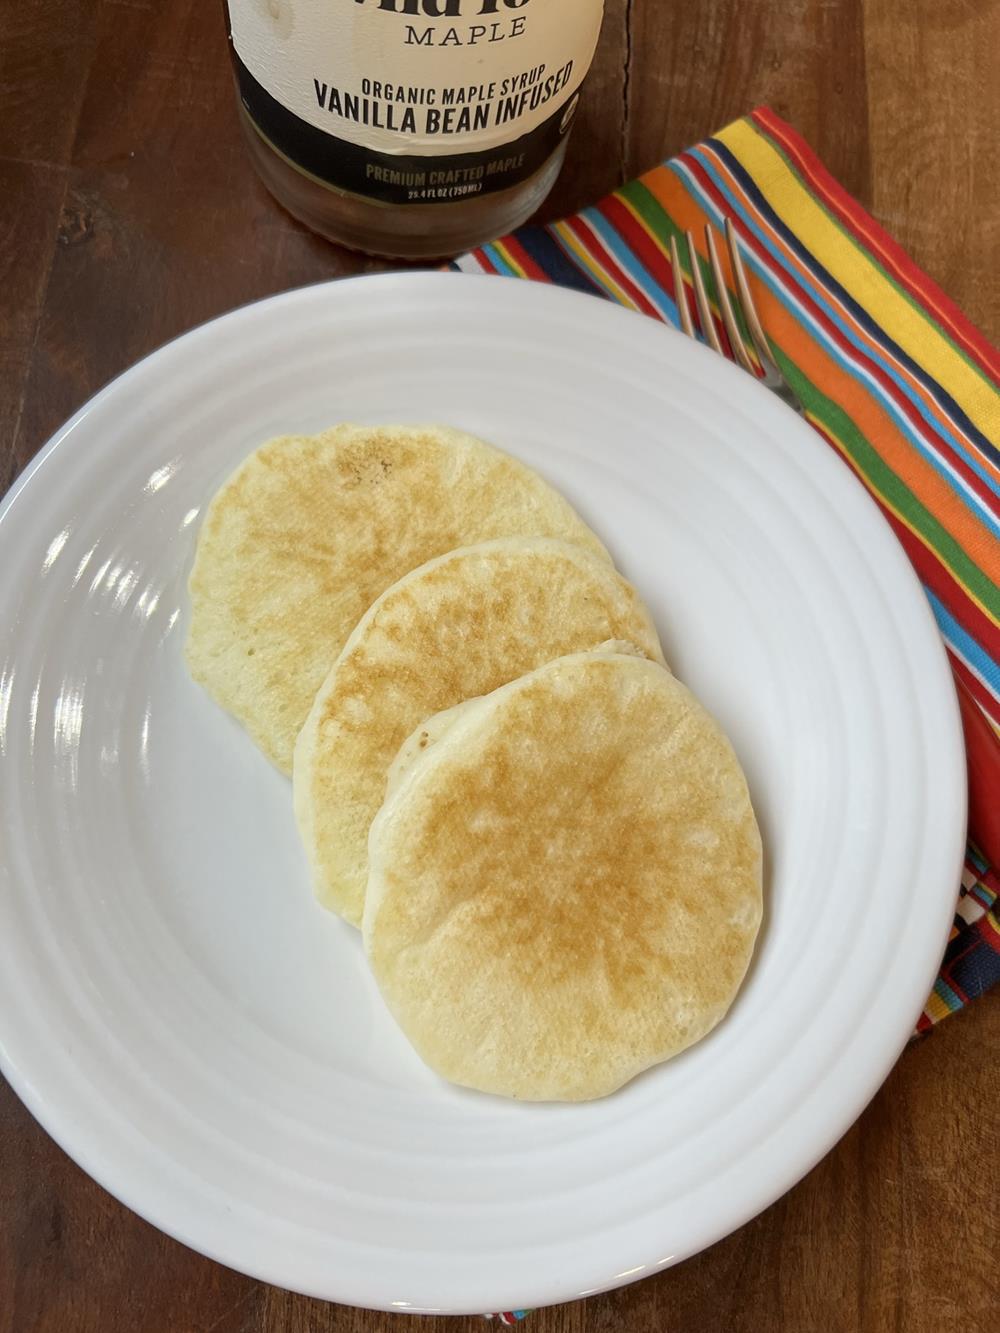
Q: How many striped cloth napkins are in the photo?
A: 1